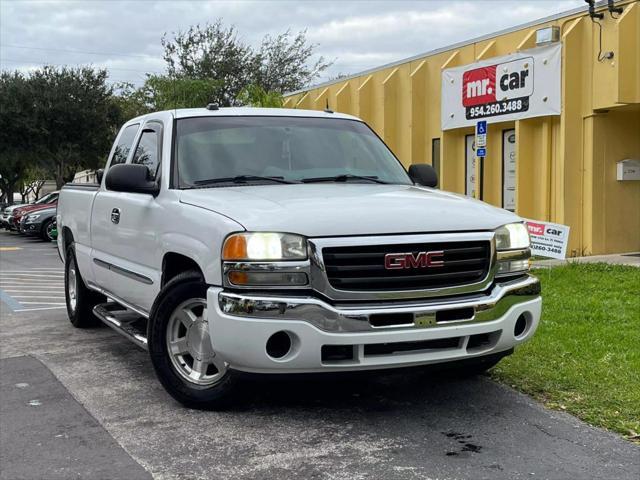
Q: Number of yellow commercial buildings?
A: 1